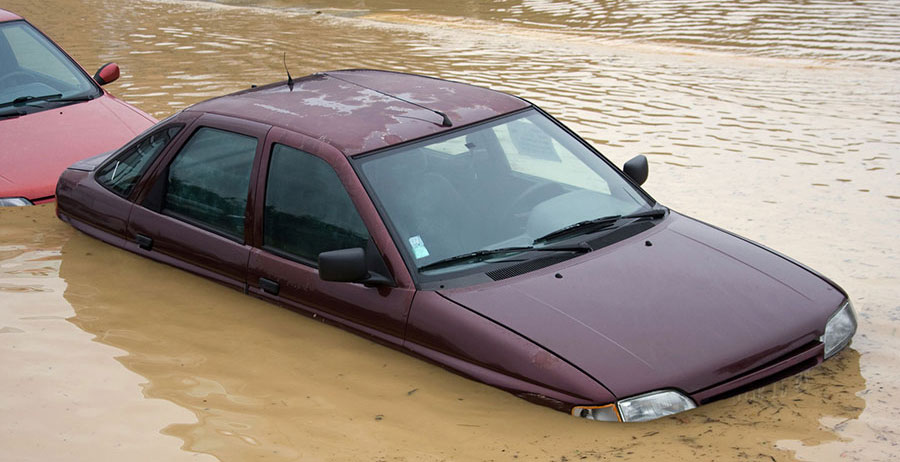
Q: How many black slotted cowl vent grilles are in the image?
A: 2